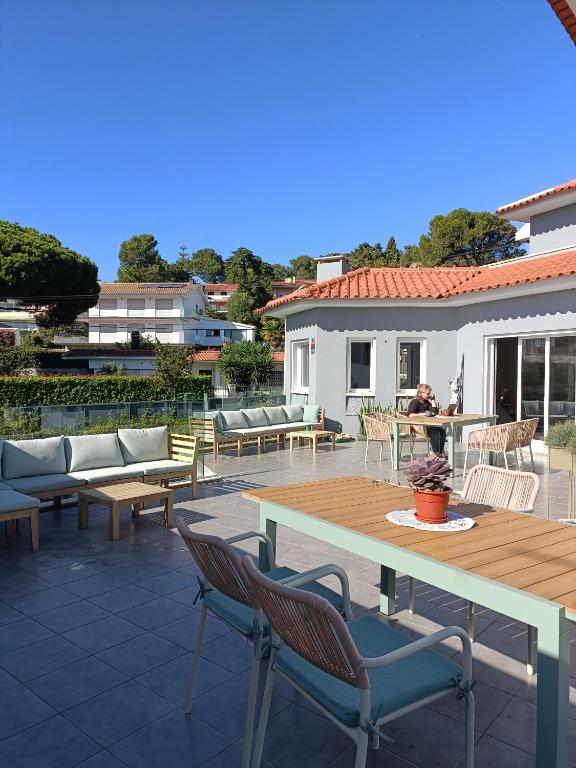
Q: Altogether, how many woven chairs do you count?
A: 7